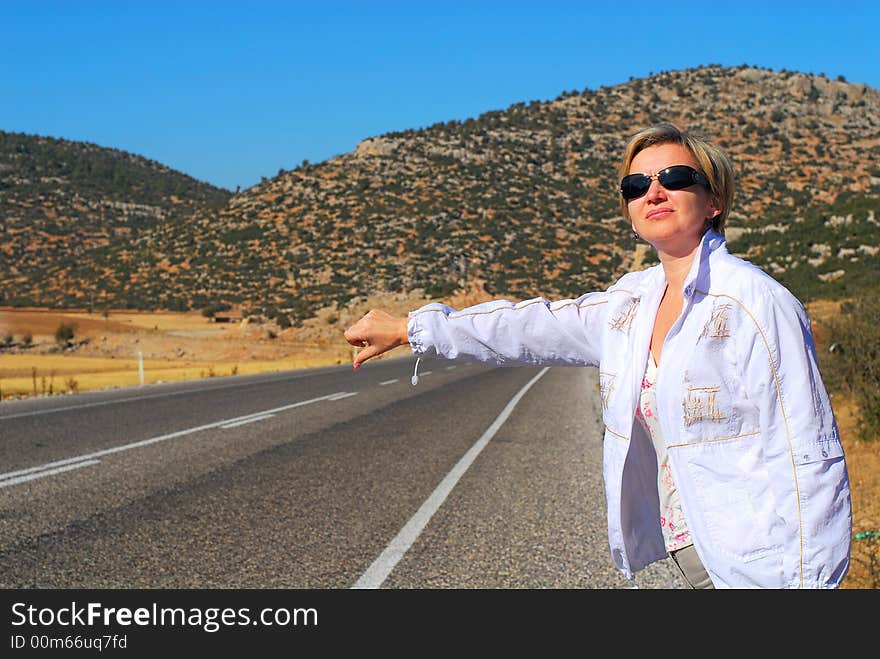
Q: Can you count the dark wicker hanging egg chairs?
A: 0